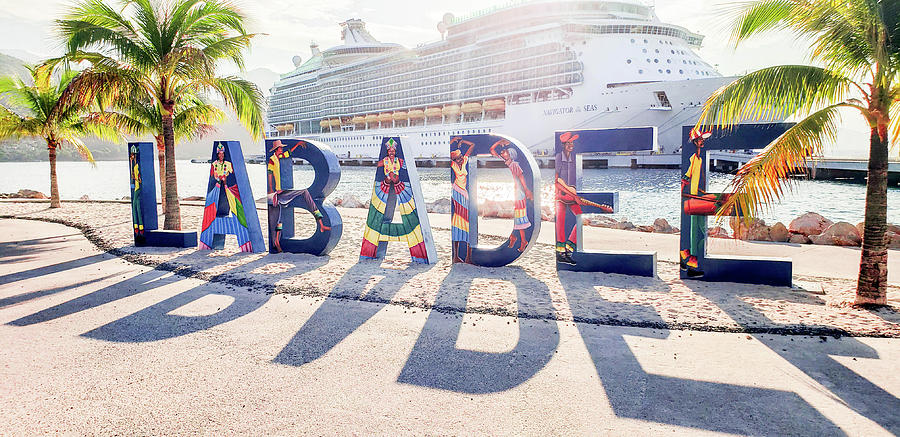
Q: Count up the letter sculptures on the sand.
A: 7